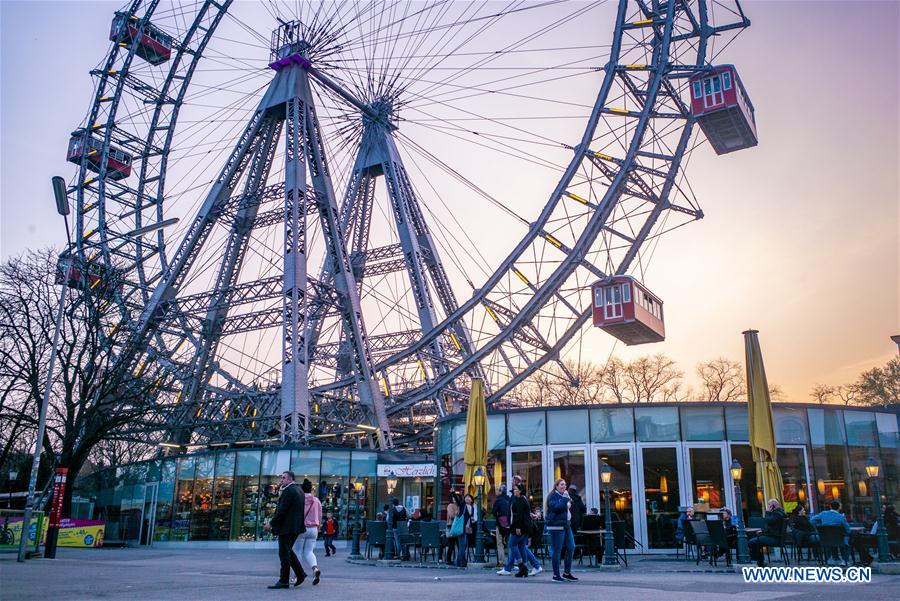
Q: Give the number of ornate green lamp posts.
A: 6